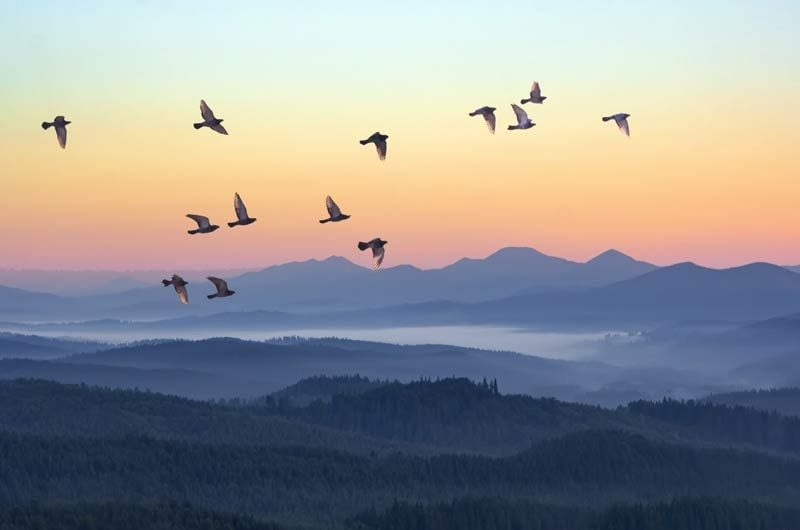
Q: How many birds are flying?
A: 13